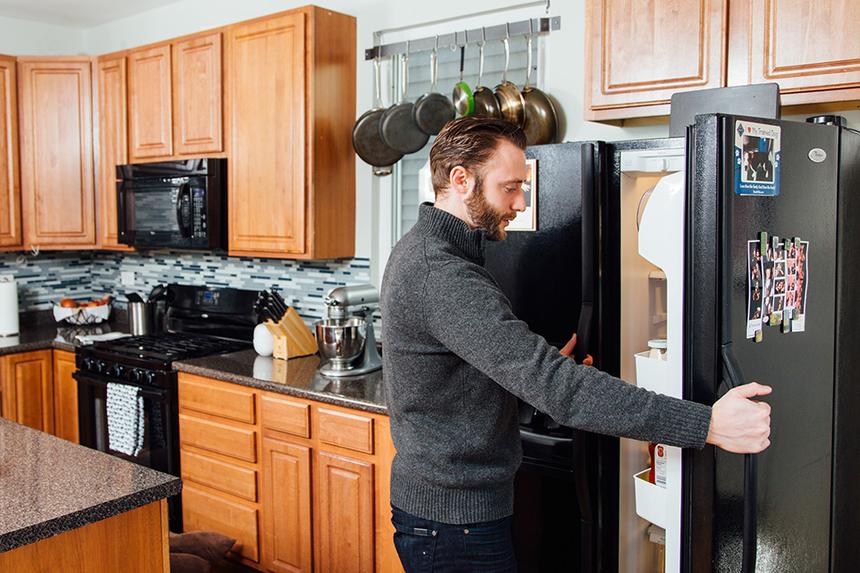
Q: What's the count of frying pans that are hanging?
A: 7